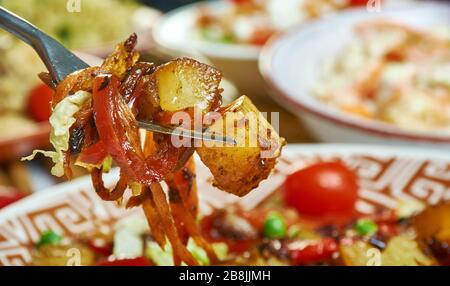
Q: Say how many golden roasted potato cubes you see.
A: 2